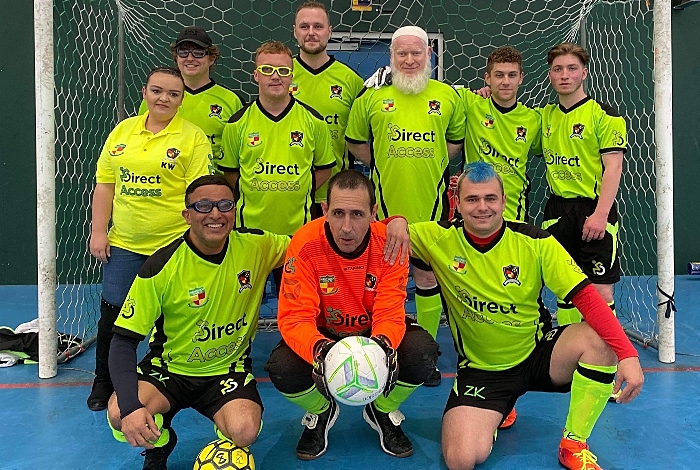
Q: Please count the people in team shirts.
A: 10